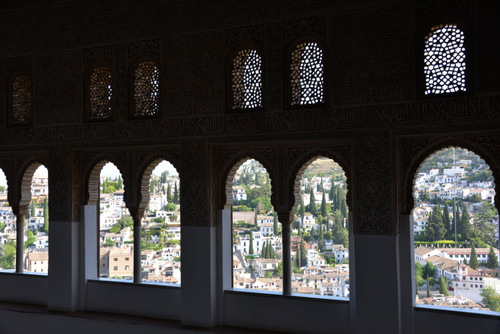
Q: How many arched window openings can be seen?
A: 13